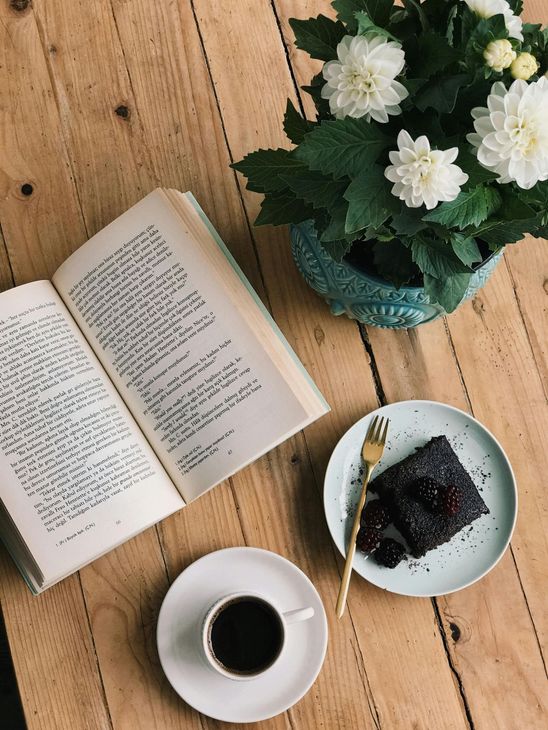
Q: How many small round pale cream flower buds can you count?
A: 2